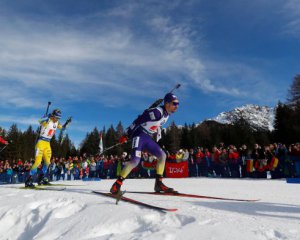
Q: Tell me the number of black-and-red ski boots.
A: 2